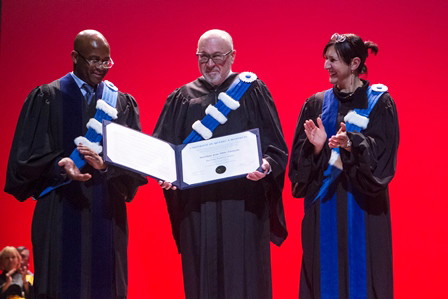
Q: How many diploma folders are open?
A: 1